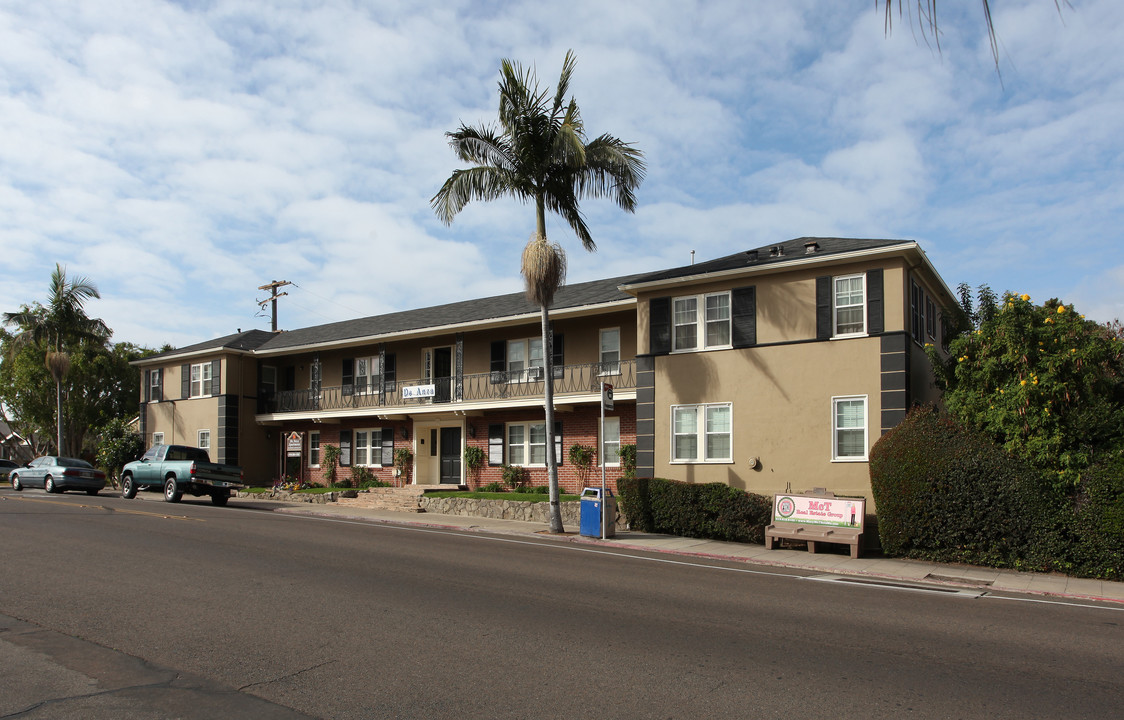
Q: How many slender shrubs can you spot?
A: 5